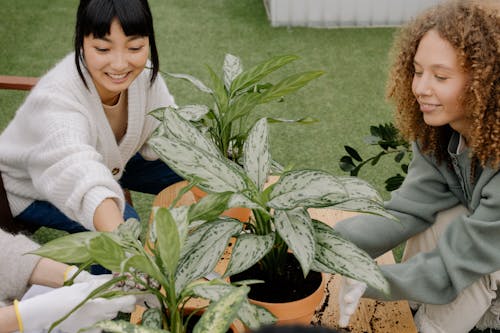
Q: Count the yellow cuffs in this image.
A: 2